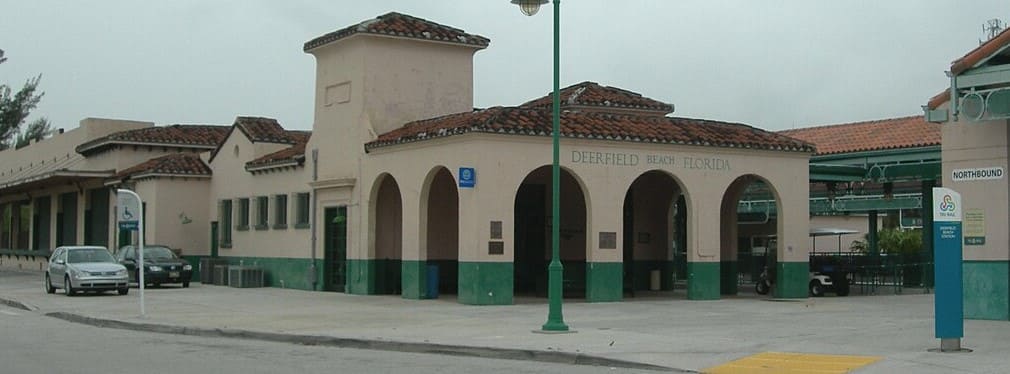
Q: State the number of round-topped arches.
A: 5